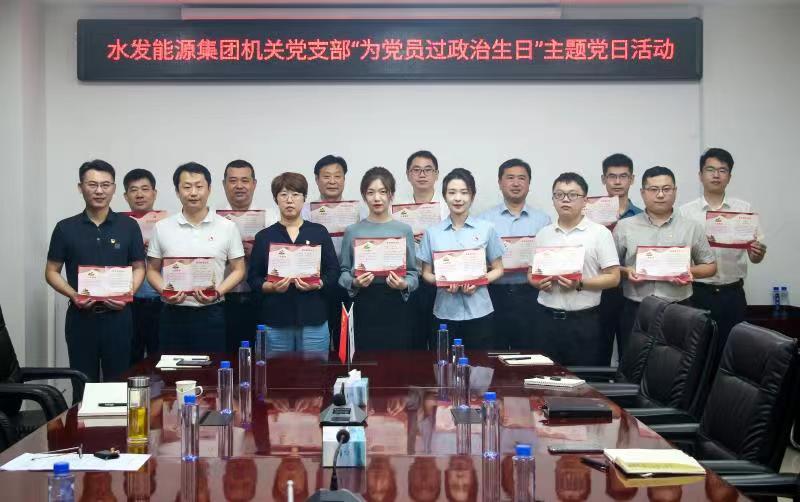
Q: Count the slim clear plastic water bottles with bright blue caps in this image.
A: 12